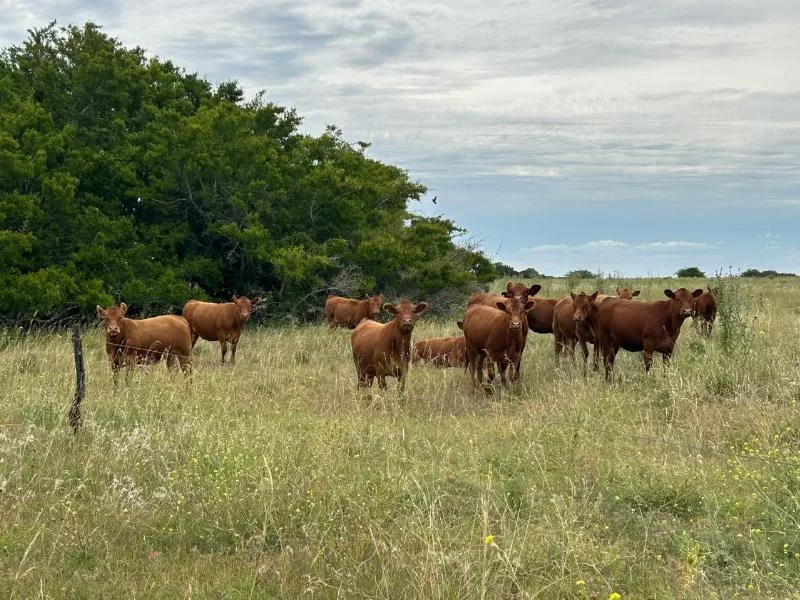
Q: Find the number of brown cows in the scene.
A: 11